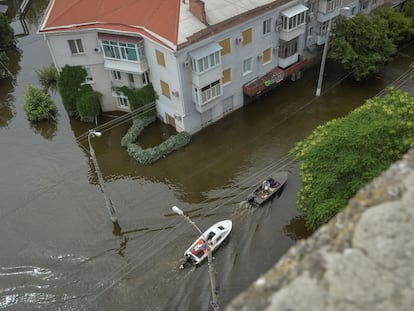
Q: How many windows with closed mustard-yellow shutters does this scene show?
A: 6